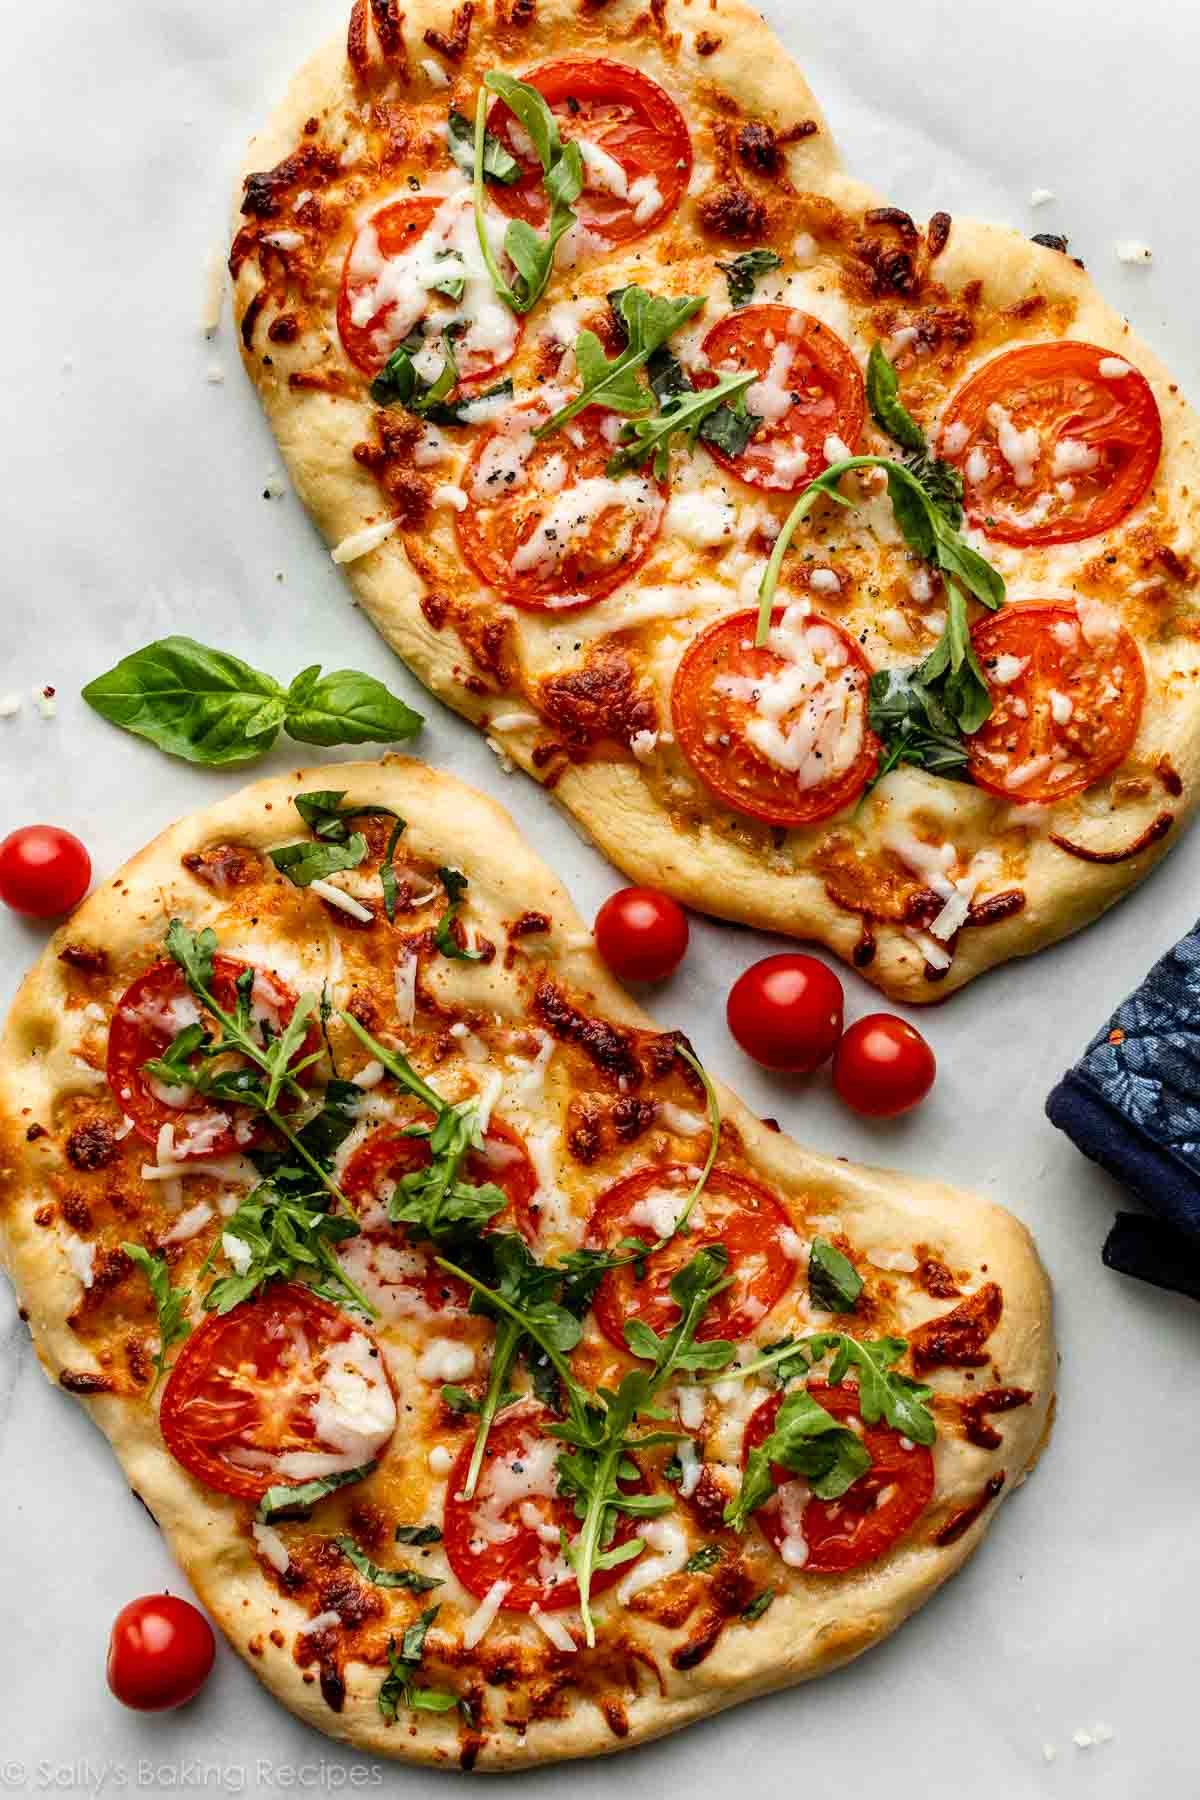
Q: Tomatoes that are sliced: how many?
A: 13